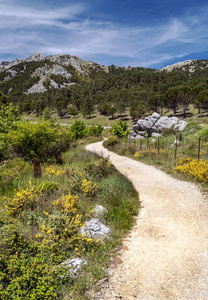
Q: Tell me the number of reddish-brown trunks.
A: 2